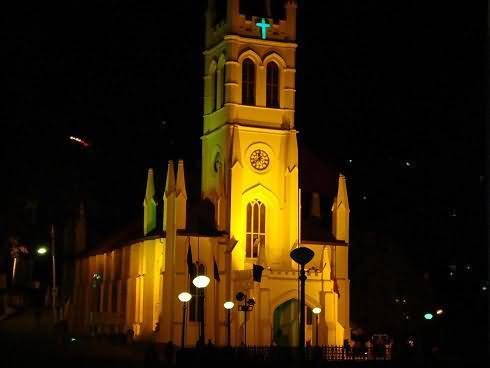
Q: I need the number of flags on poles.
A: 4